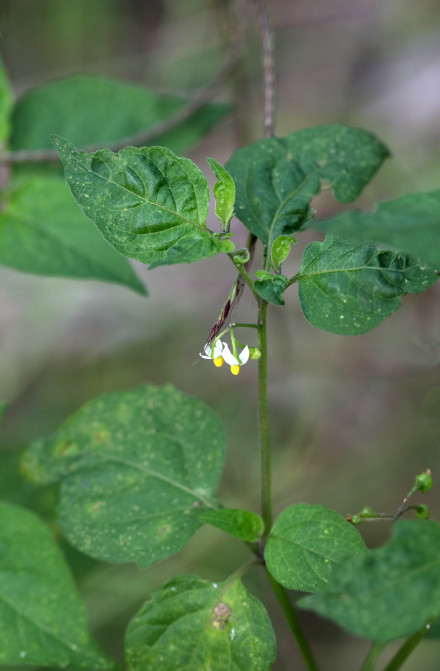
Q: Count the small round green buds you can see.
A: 5